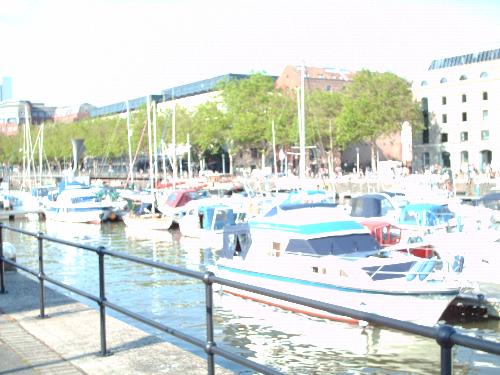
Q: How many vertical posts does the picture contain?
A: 5